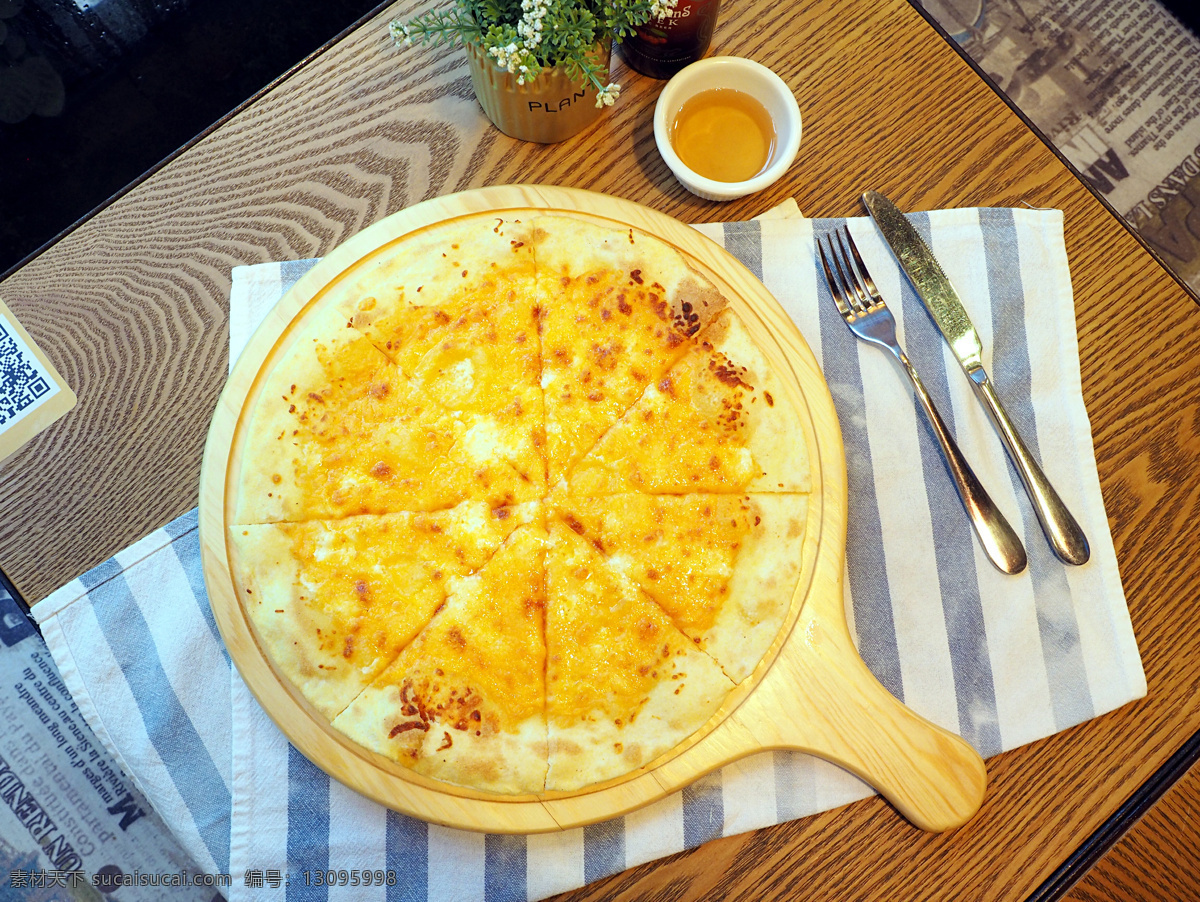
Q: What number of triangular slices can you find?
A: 8